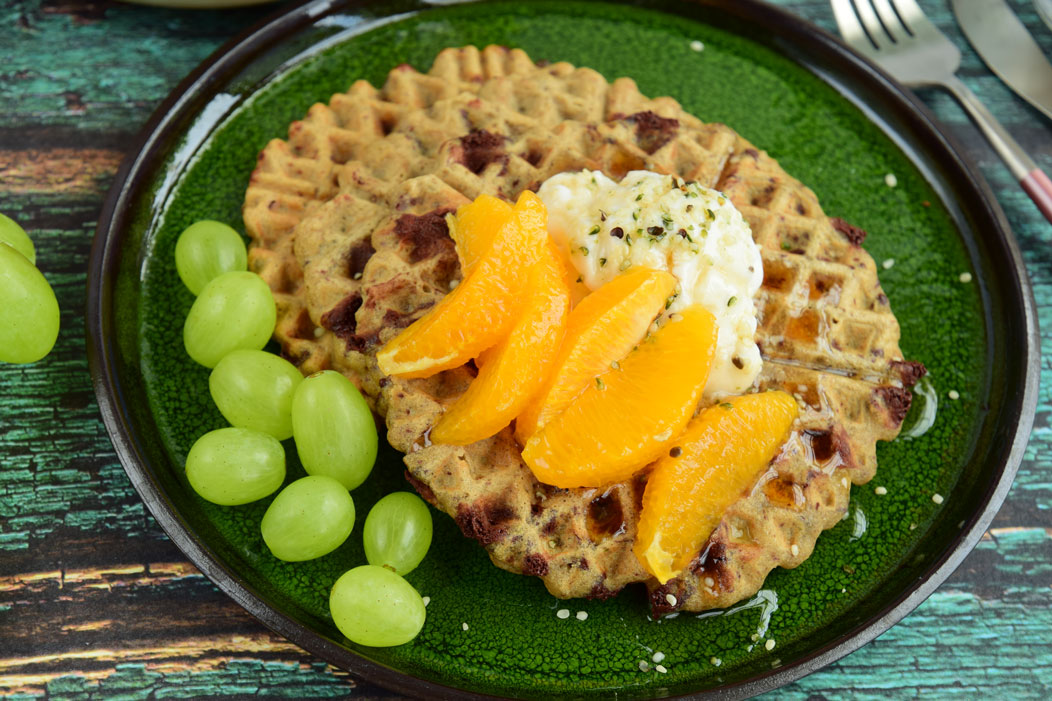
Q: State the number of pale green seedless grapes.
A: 10